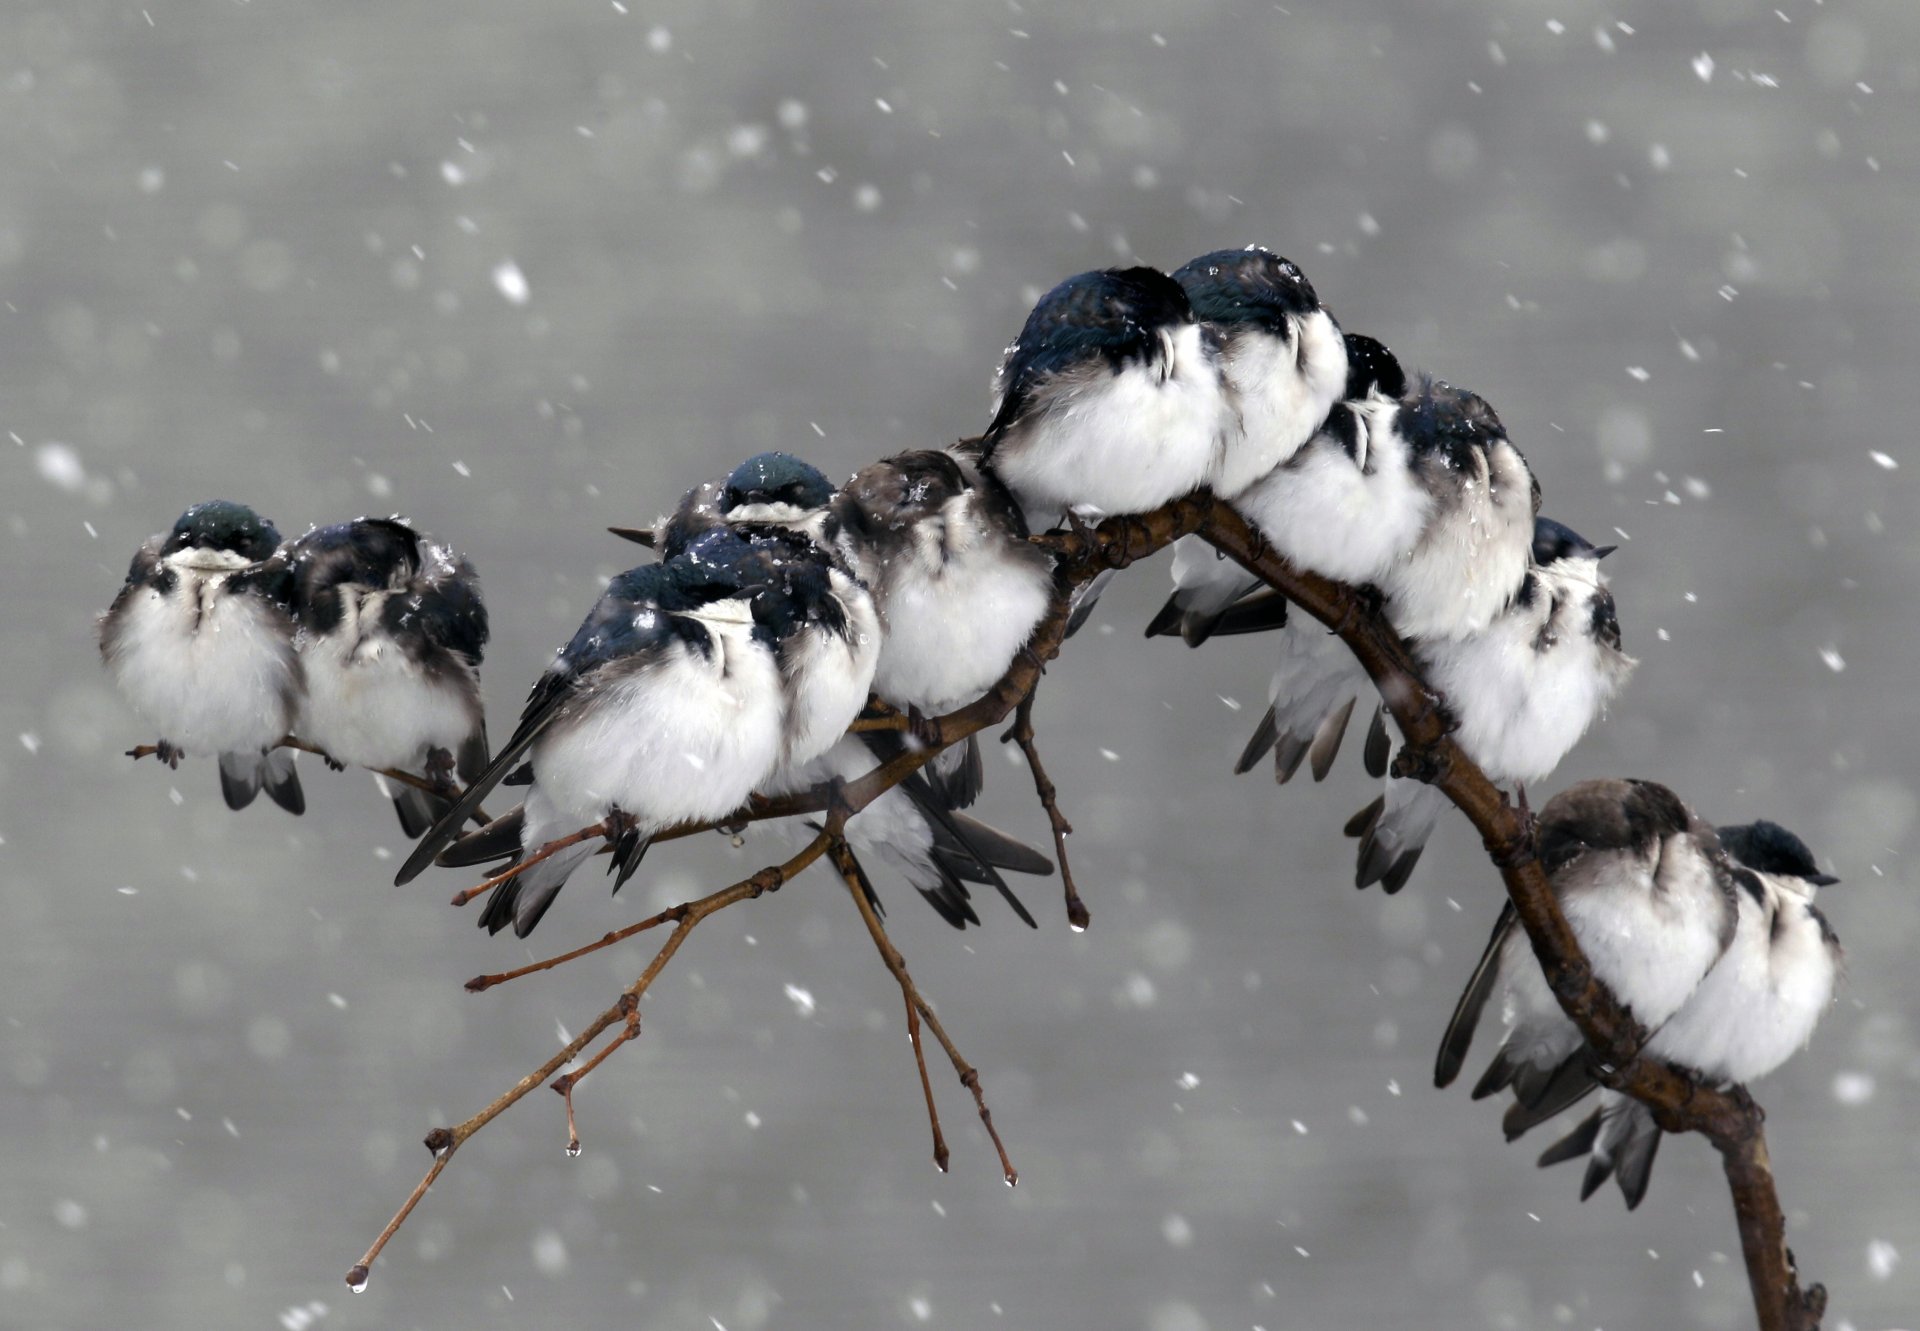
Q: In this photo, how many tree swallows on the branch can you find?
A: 13